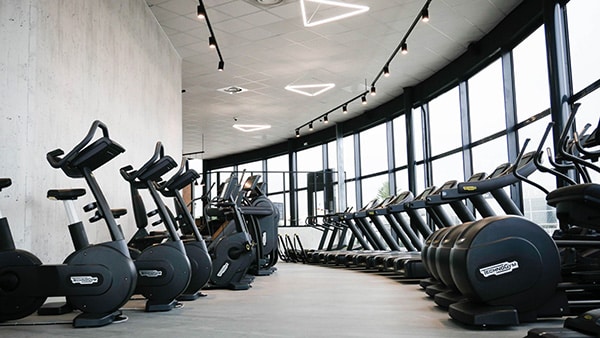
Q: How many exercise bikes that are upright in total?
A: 3